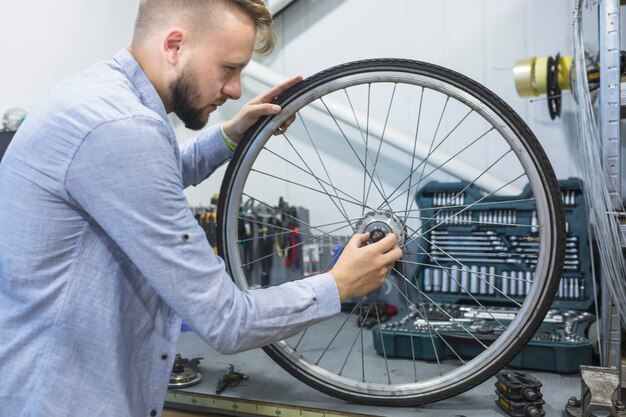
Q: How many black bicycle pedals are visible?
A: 2